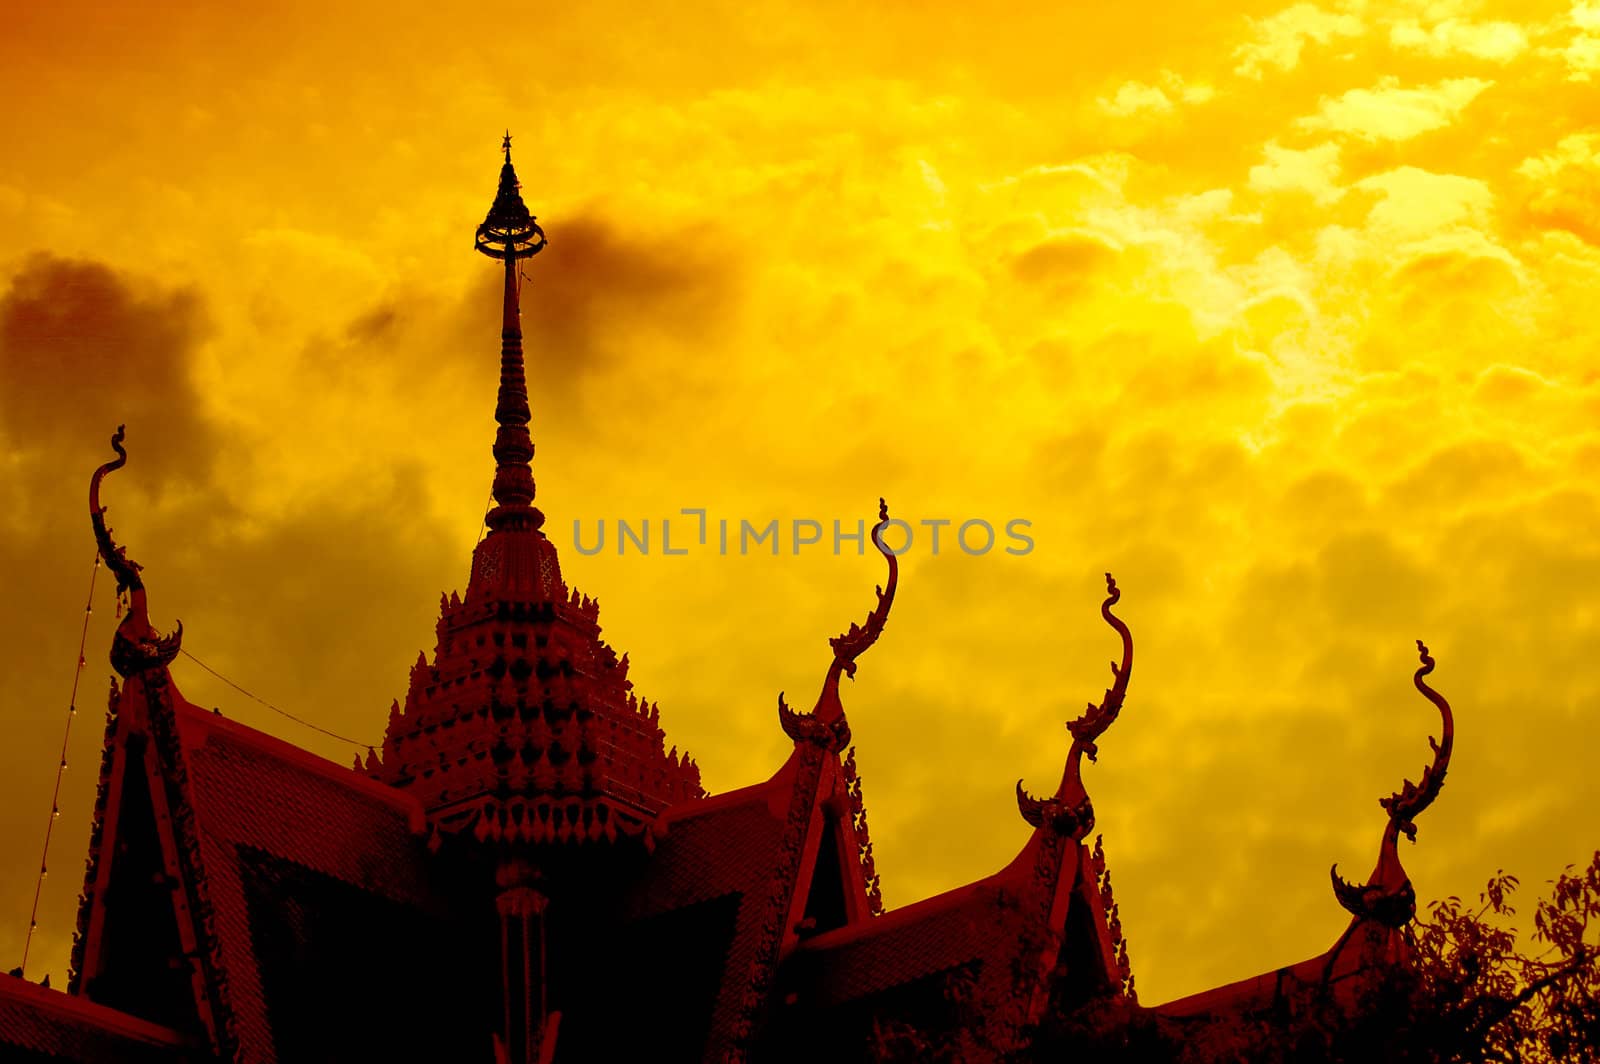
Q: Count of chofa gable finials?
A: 4